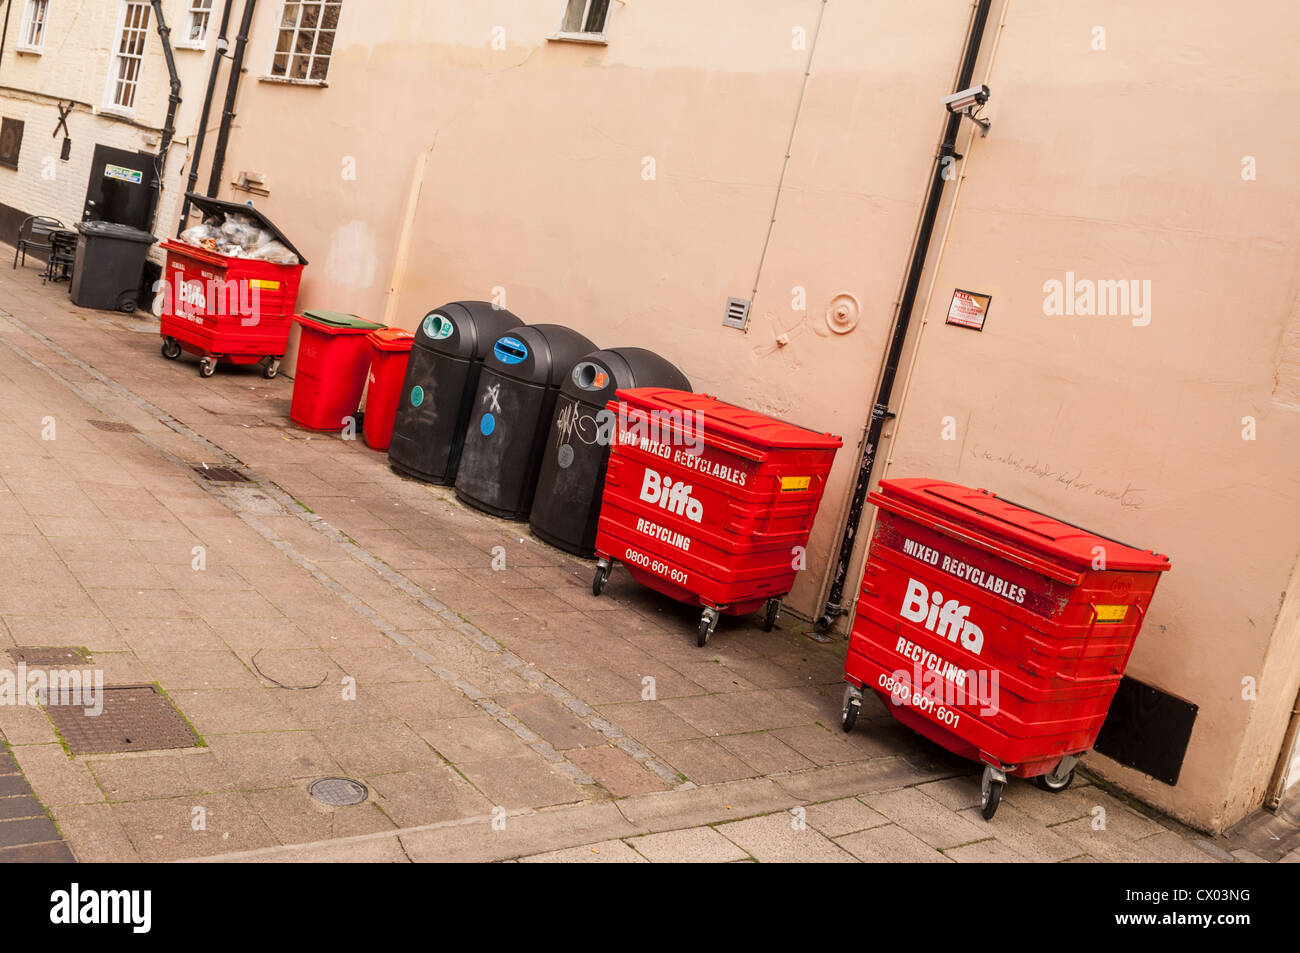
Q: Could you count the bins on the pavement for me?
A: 9